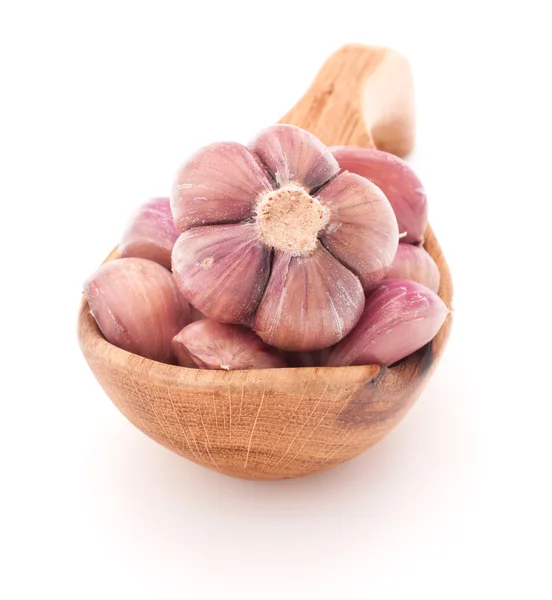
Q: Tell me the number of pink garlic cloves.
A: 11